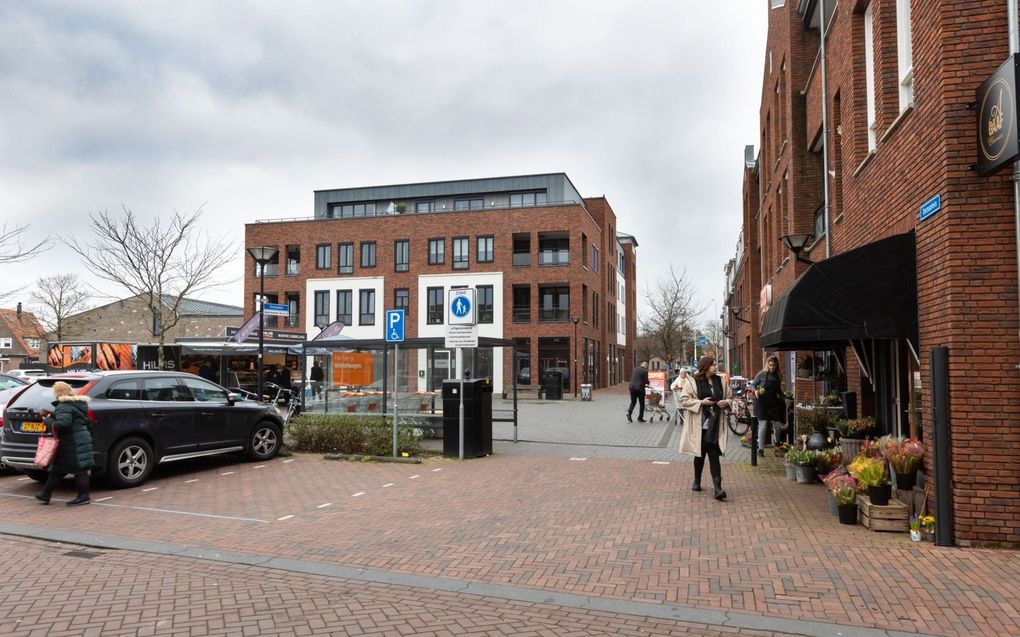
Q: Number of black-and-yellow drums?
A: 0